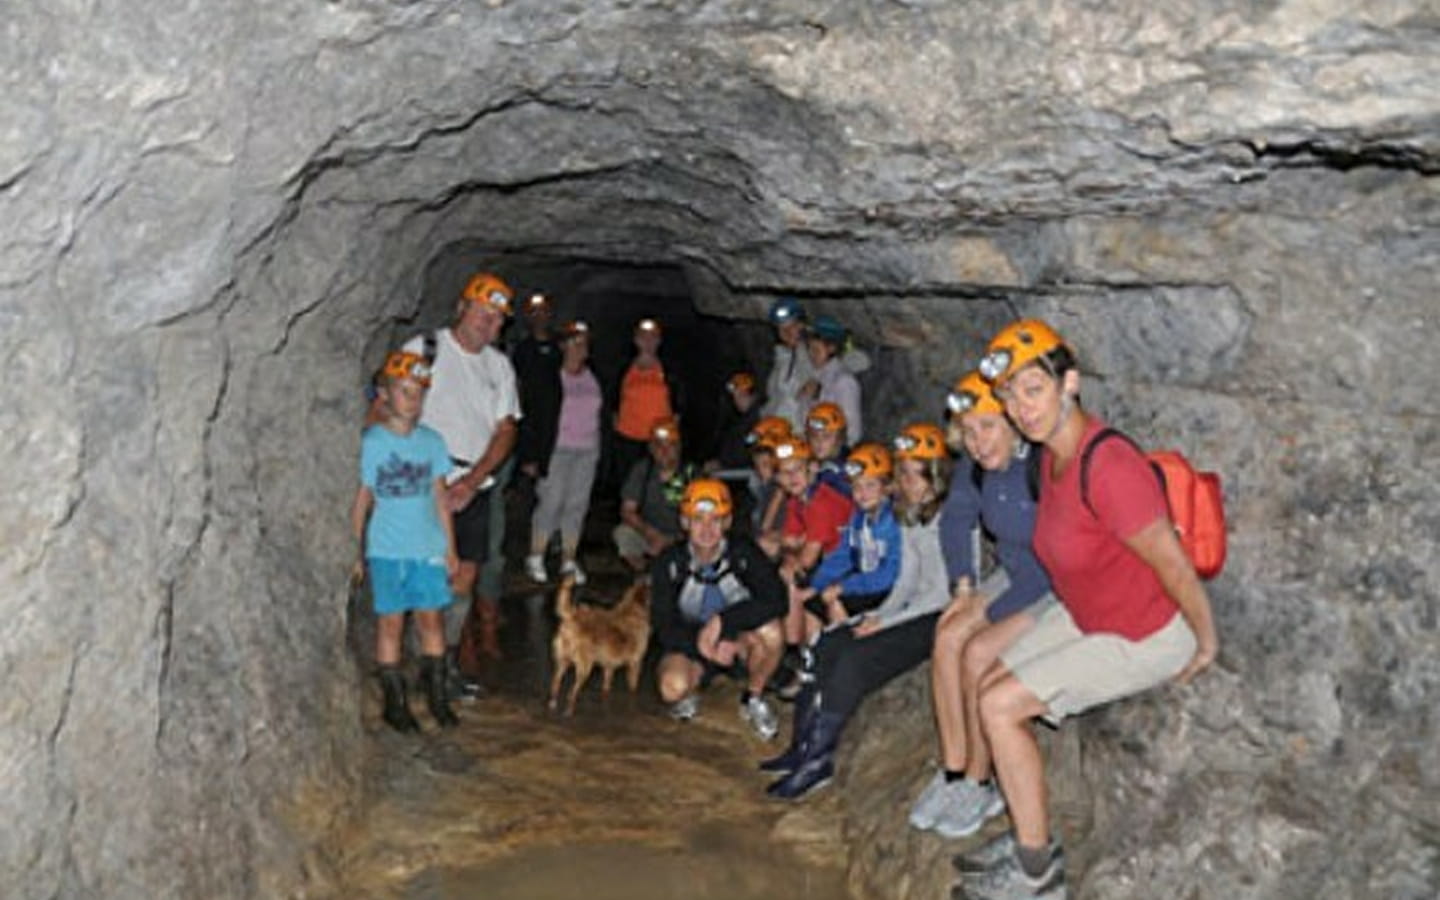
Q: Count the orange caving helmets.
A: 15